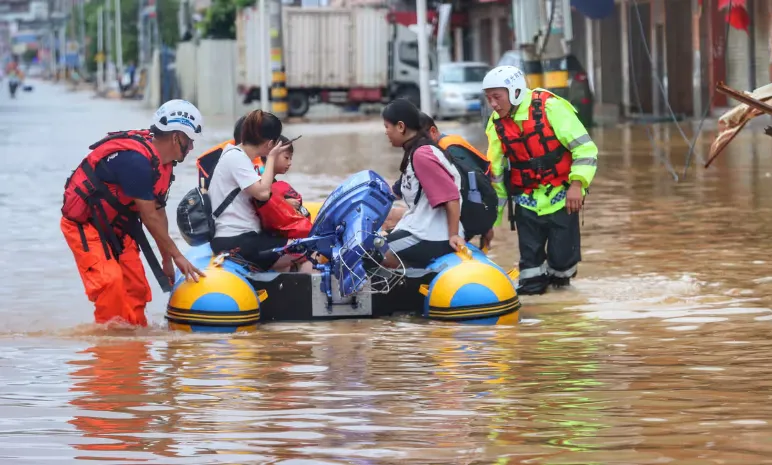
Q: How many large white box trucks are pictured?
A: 1